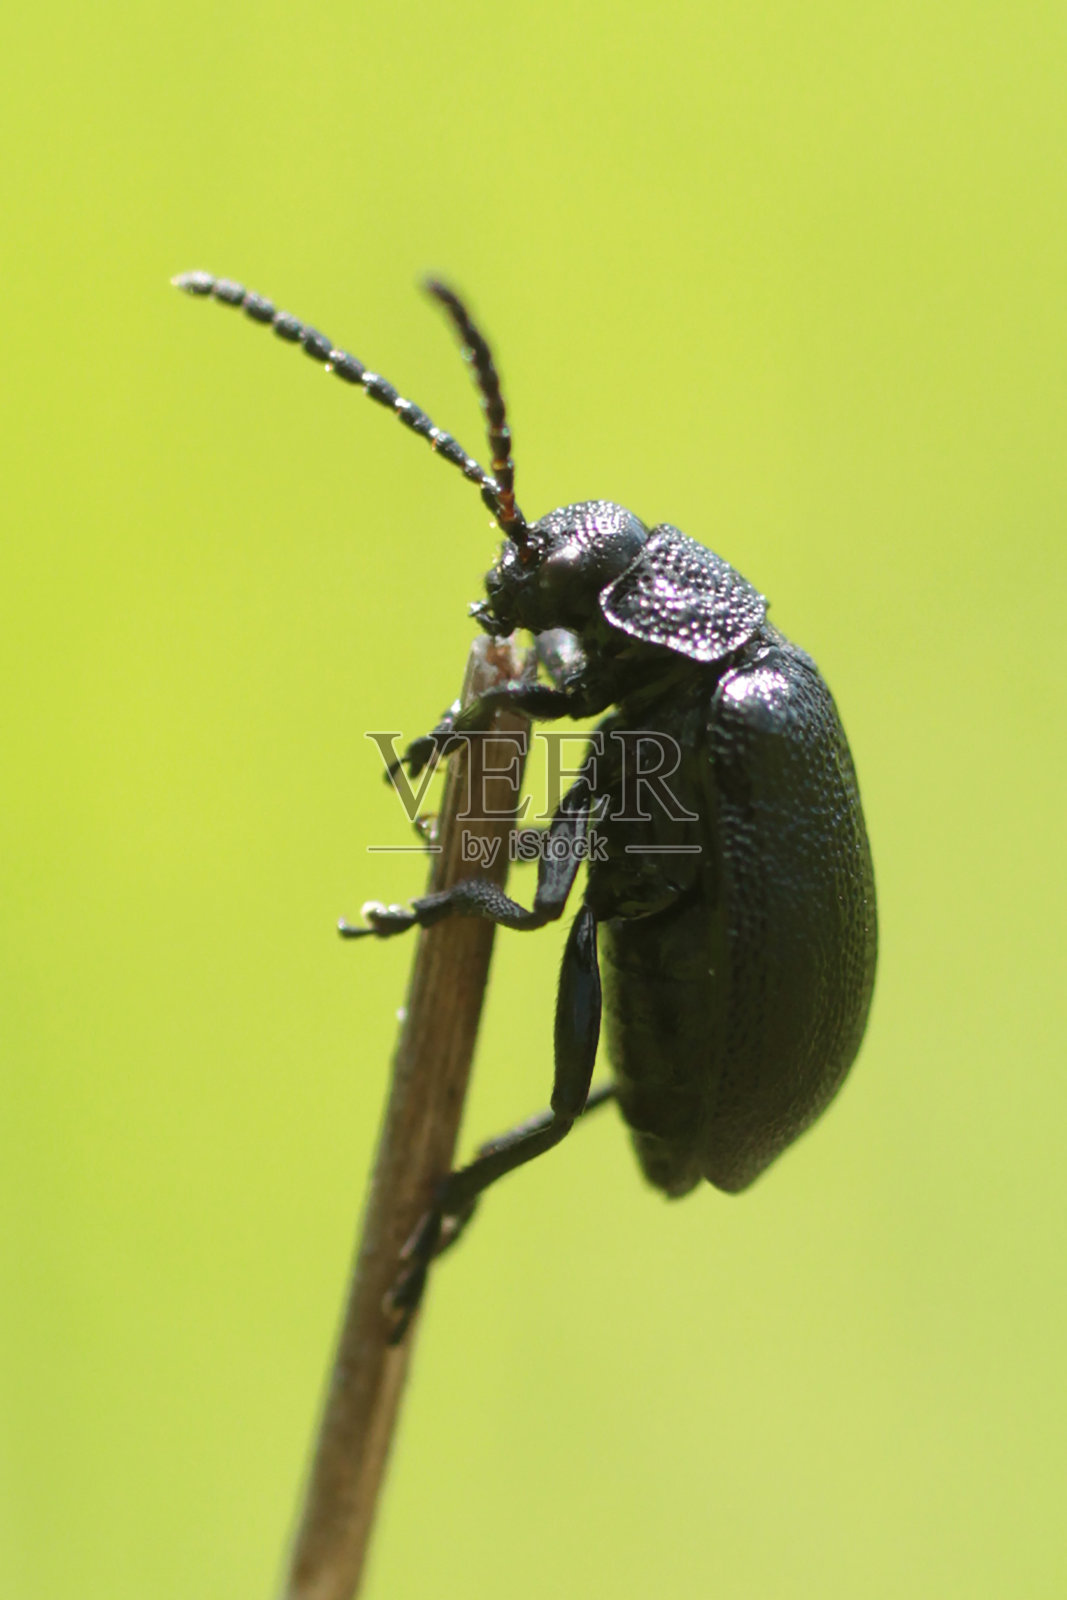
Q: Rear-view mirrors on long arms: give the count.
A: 0